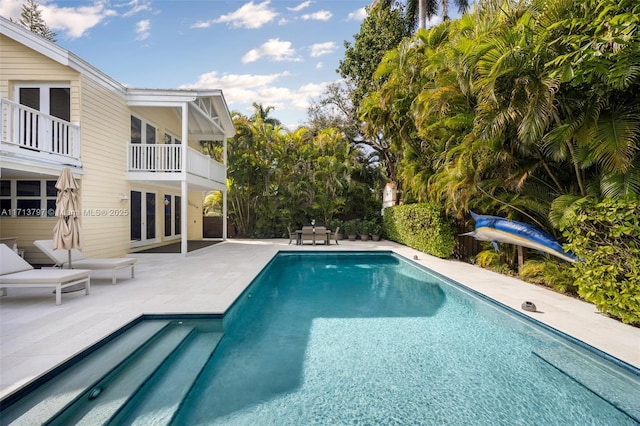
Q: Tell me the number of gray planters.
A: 4